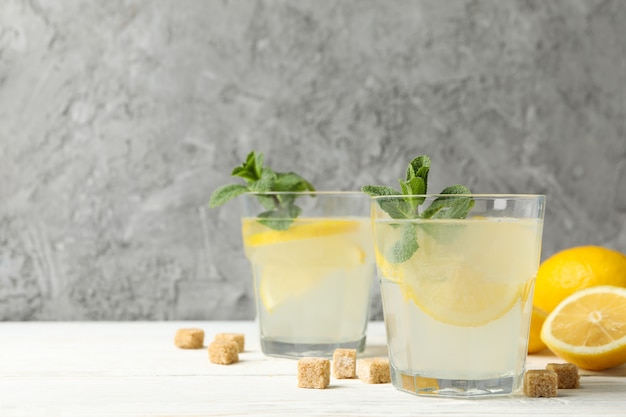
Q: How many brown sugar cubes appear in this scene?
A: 8